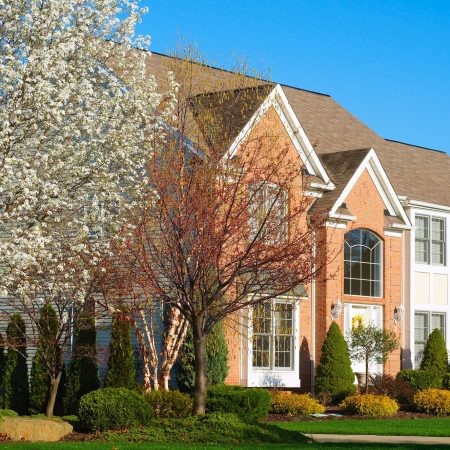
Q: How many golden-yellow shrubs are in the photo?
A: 3